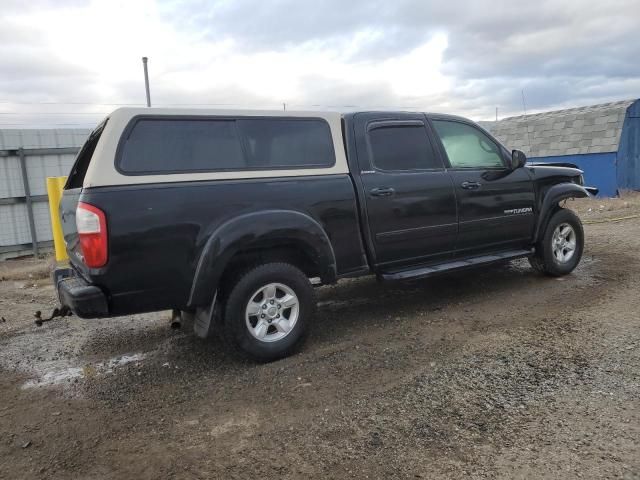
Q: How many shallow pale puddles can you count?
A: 1